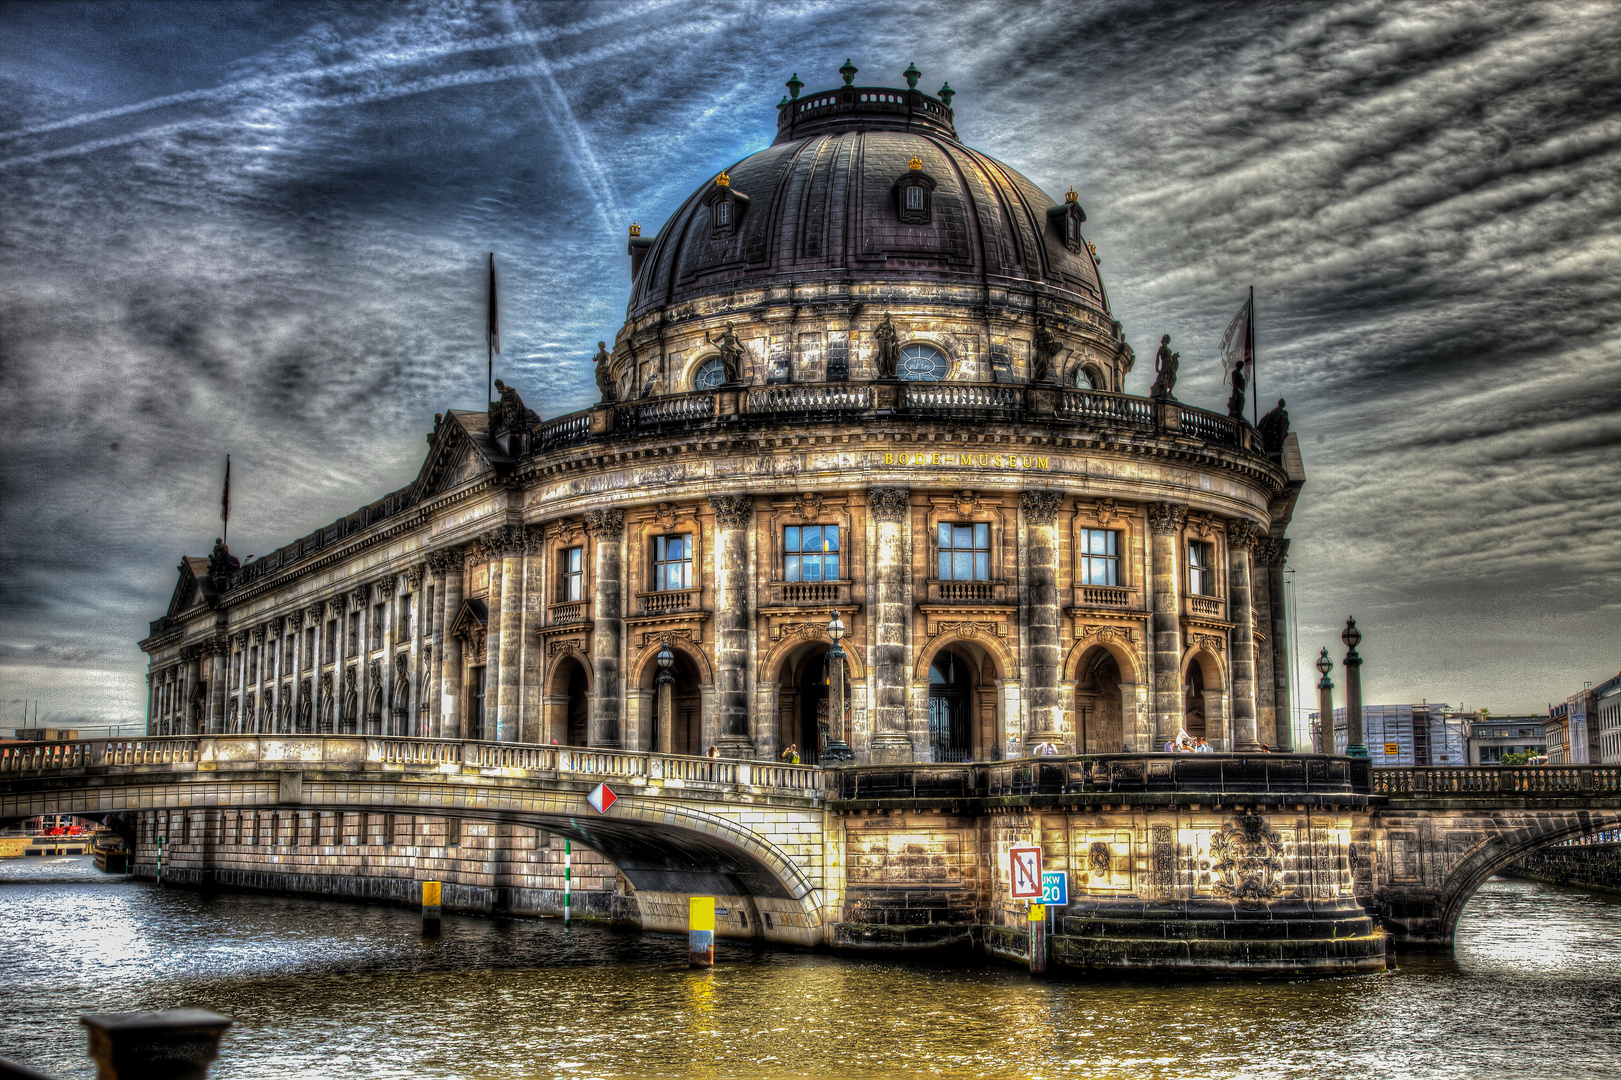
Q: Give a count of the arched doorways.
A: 6